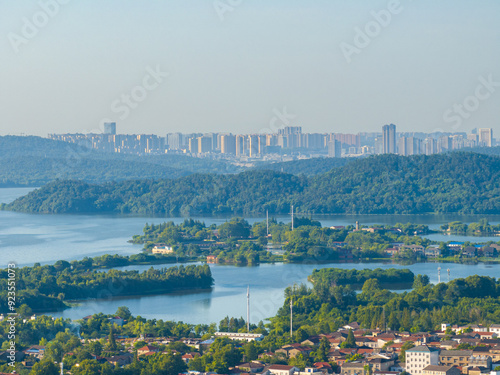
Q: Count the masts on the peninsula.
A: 2